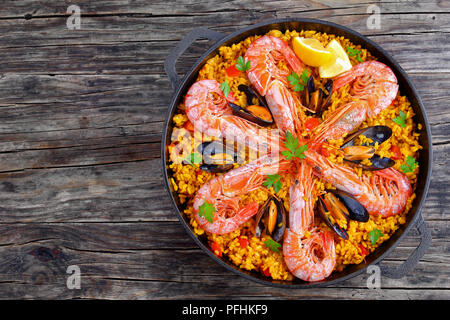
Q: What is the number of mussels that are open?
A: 6